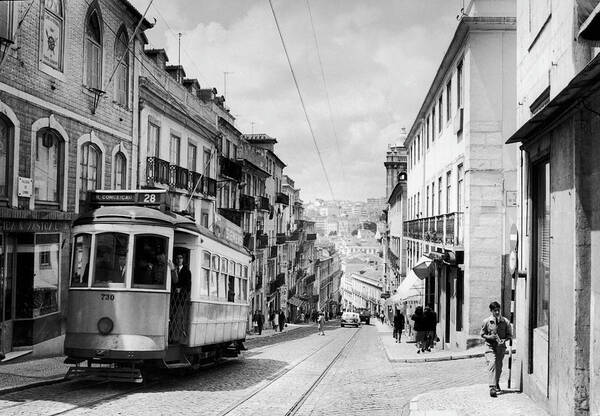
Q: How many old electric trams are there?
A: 1